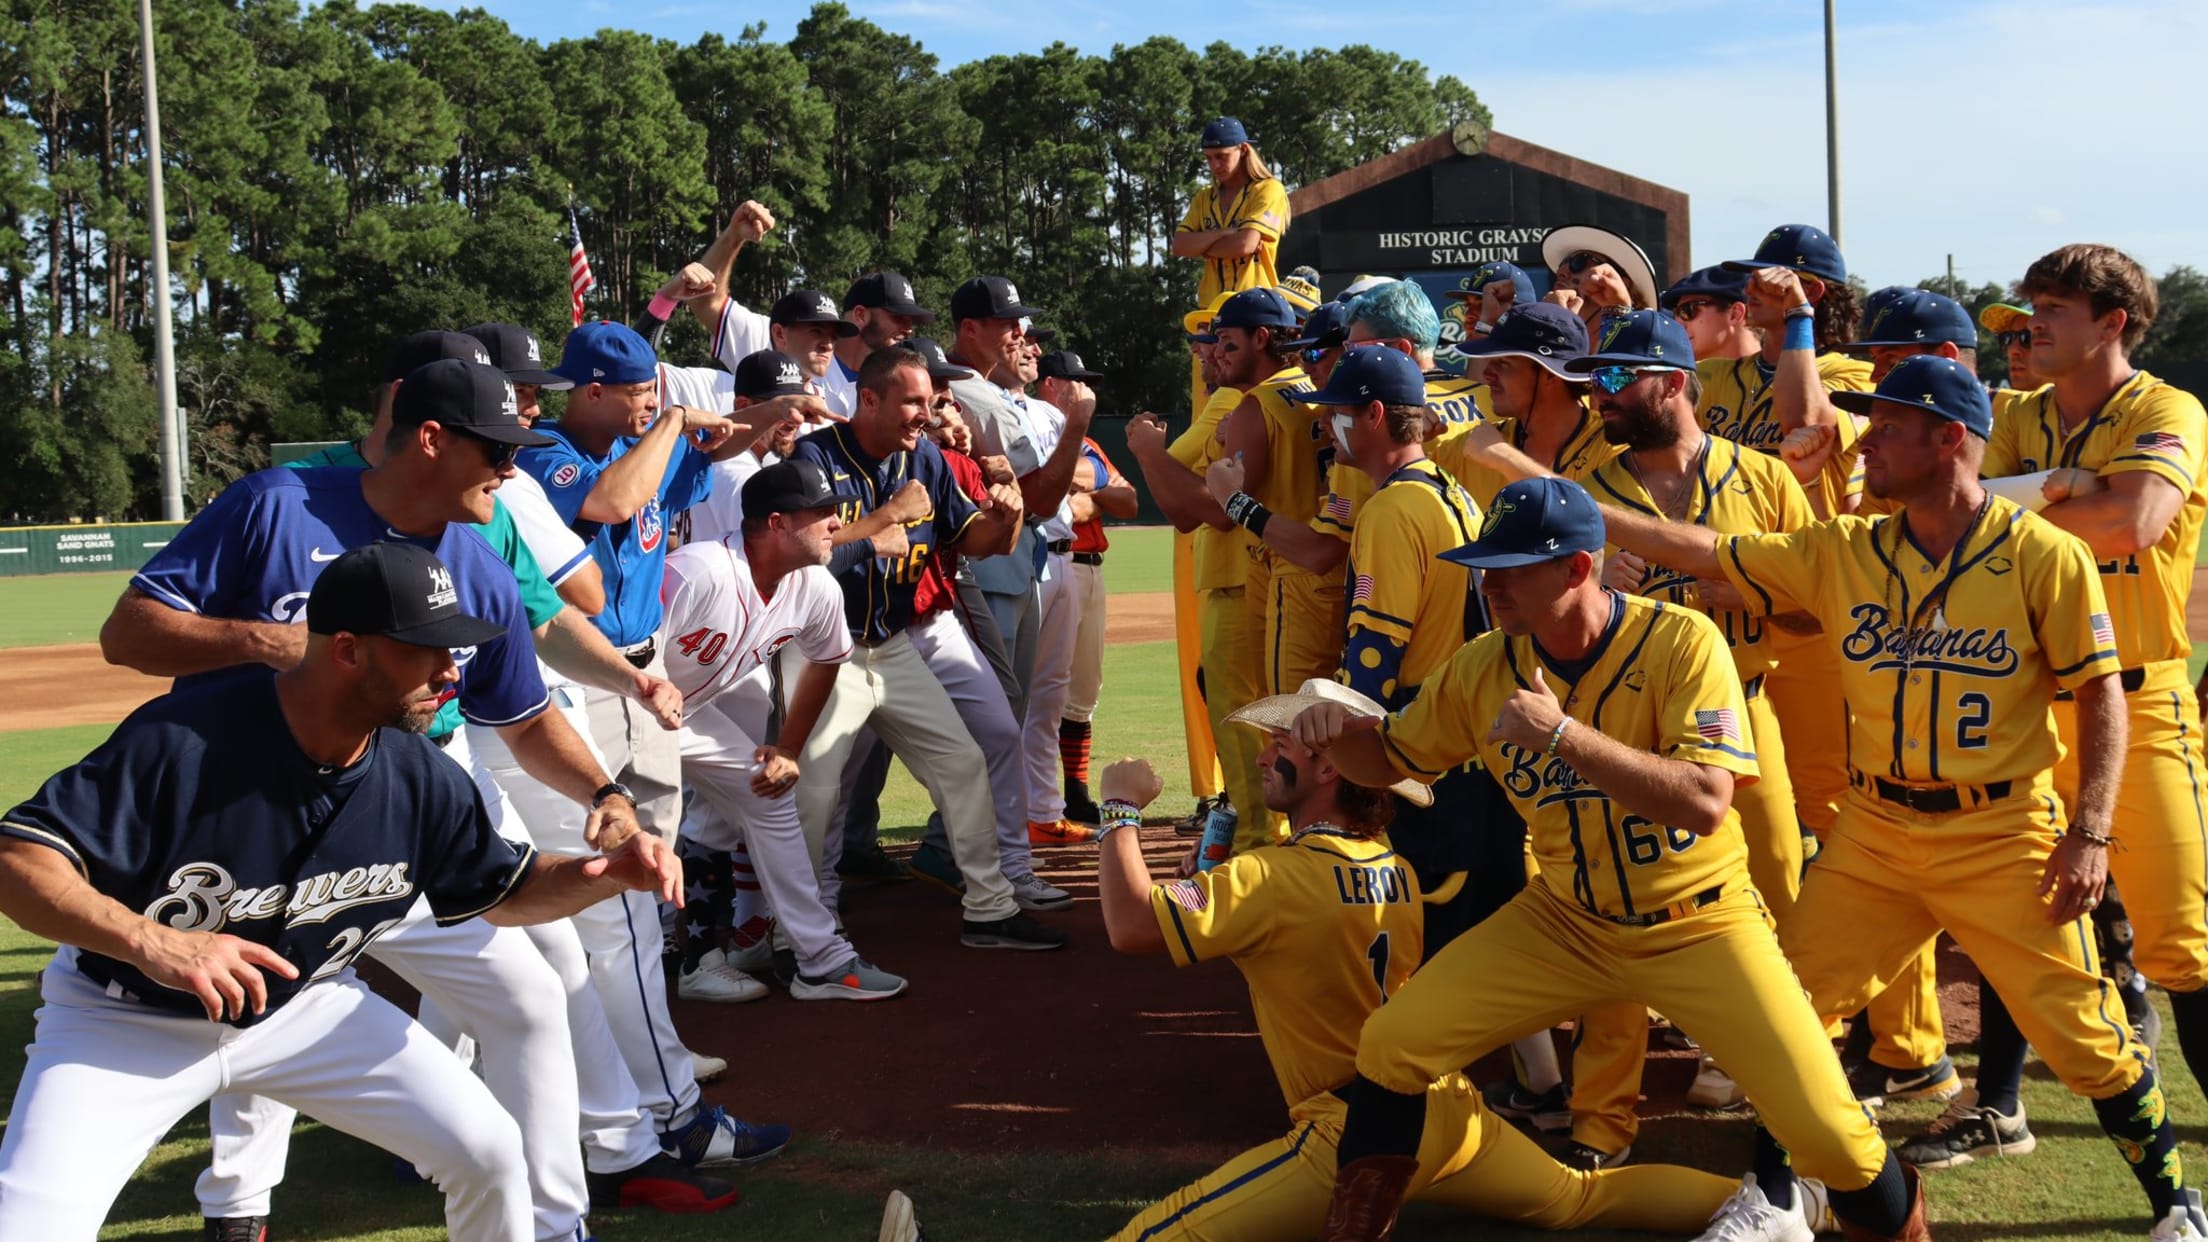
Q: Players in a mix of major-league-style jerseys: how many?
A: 15